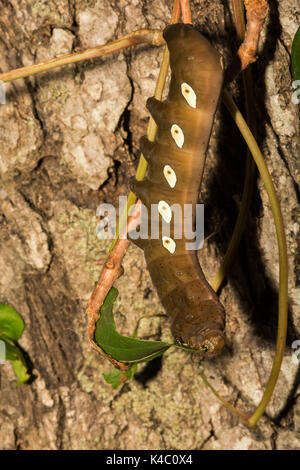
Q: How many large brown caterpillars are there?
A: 1